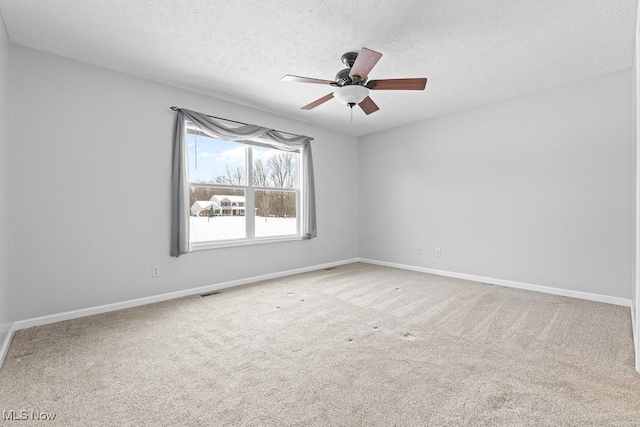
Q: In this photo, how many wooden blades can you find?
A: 5